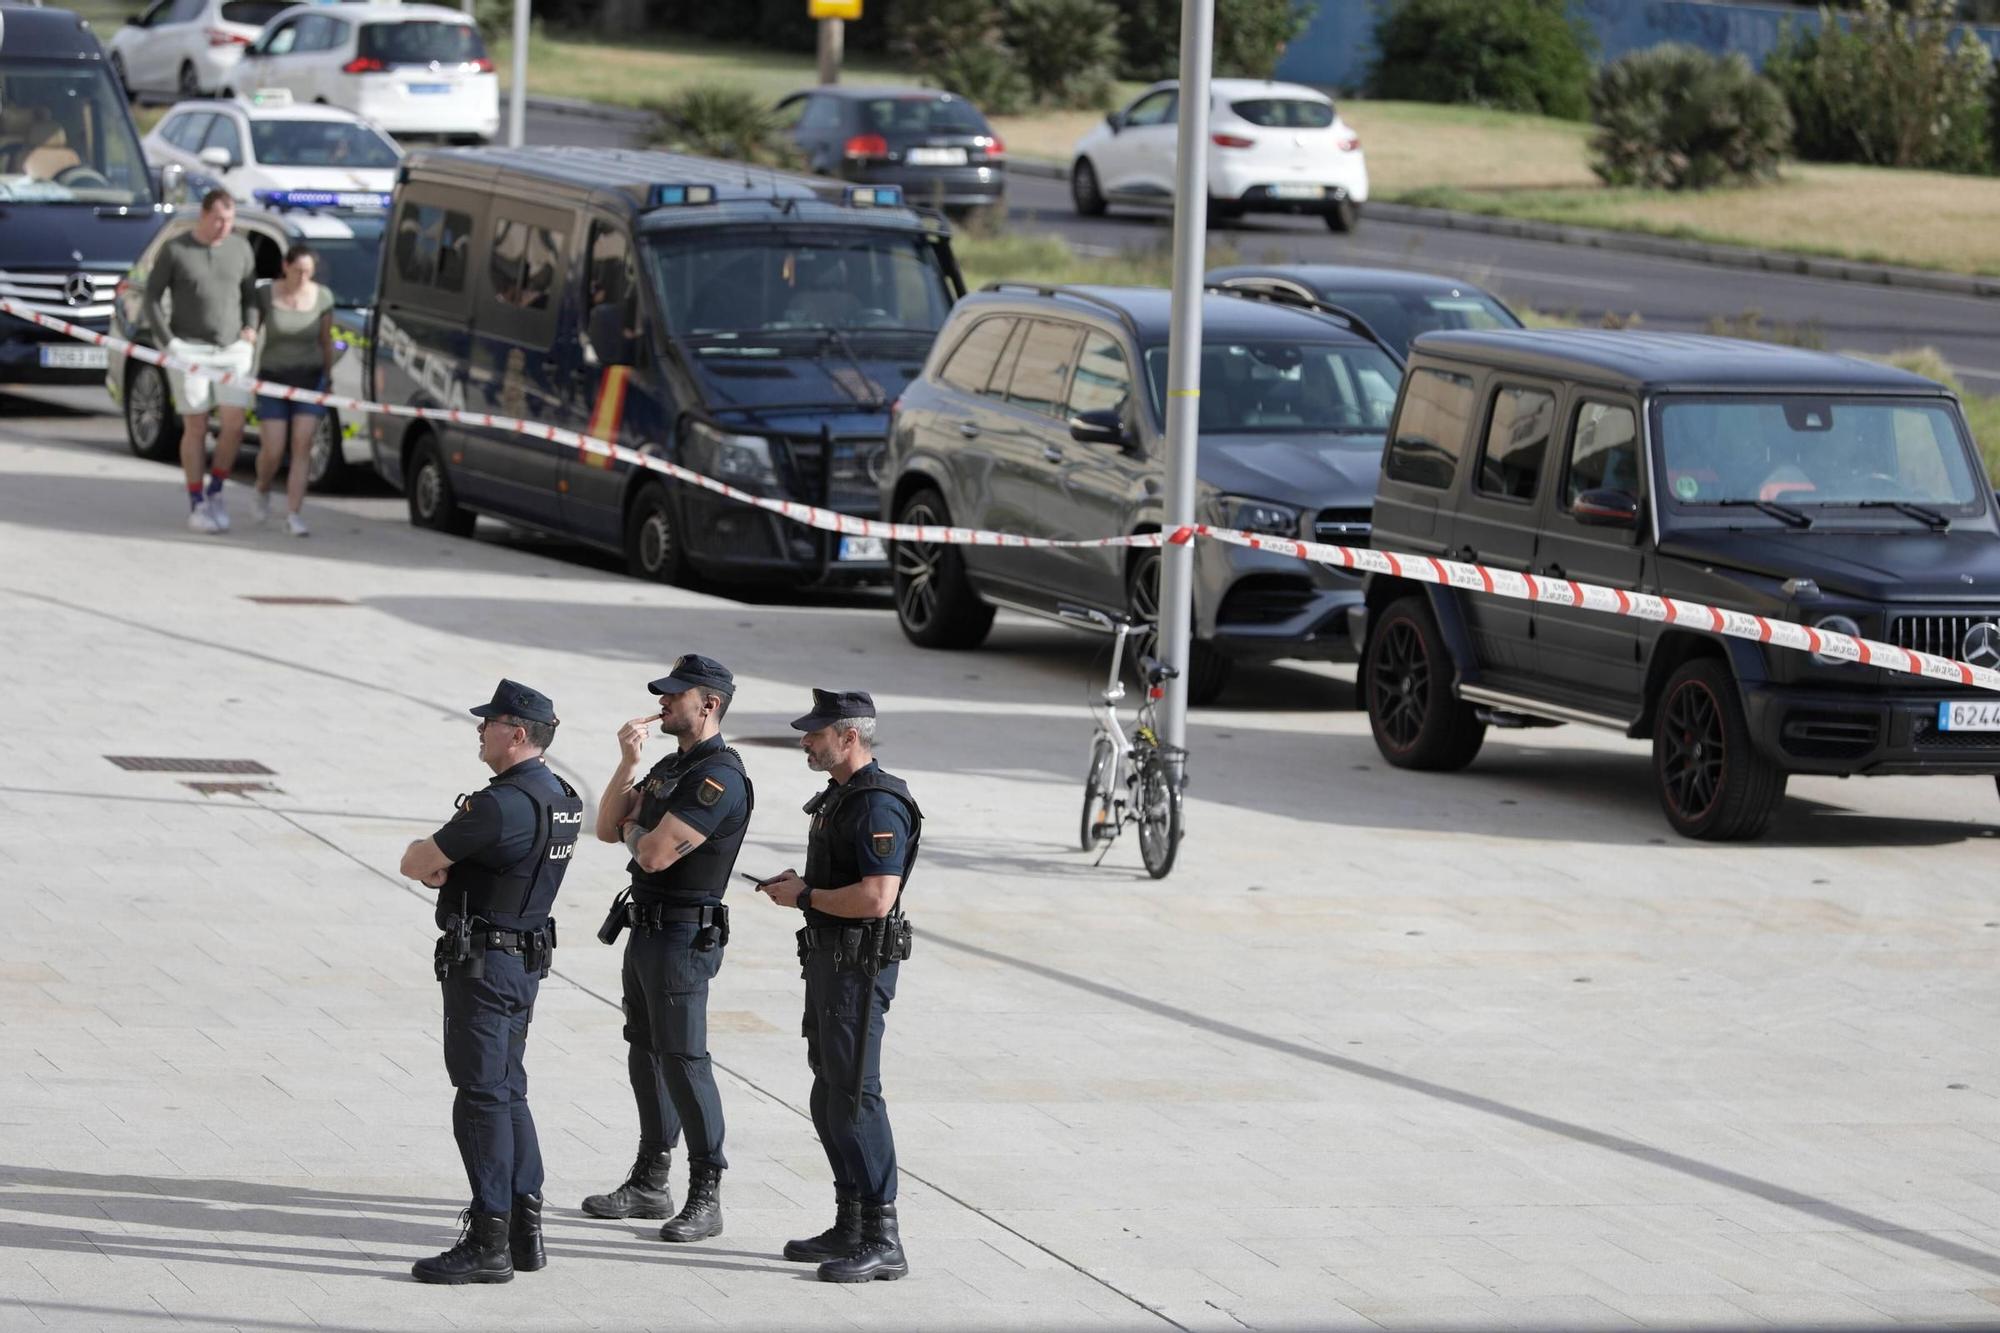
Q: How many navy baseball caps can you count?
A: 3